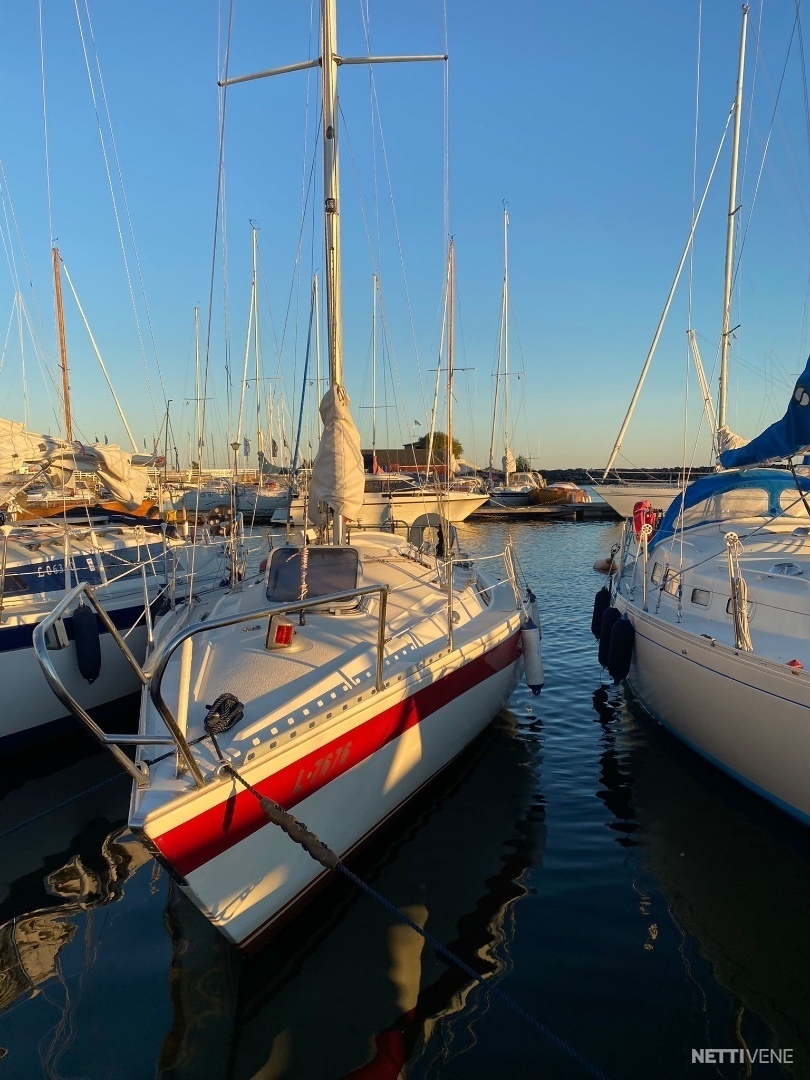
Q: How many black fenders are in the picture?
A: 4